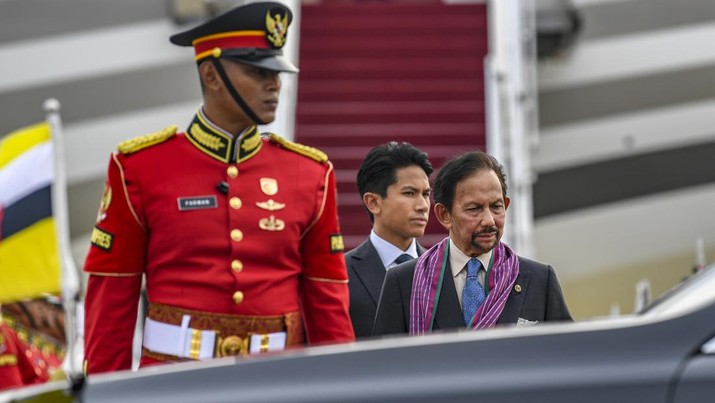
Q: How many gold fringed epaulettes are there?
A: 2